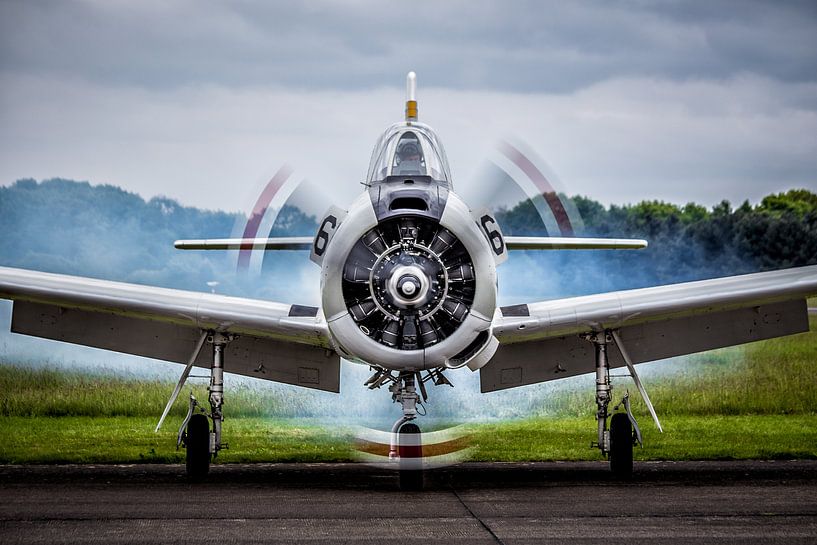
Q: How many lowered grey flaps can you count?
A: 2